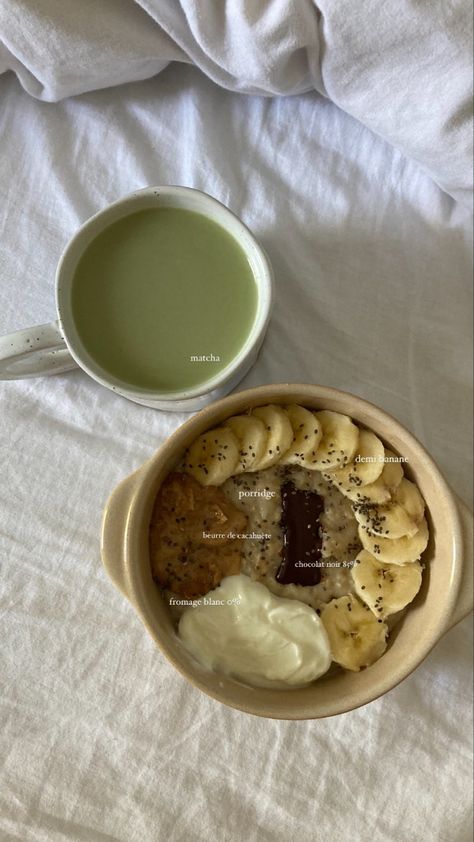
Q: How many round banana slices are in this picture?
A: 11